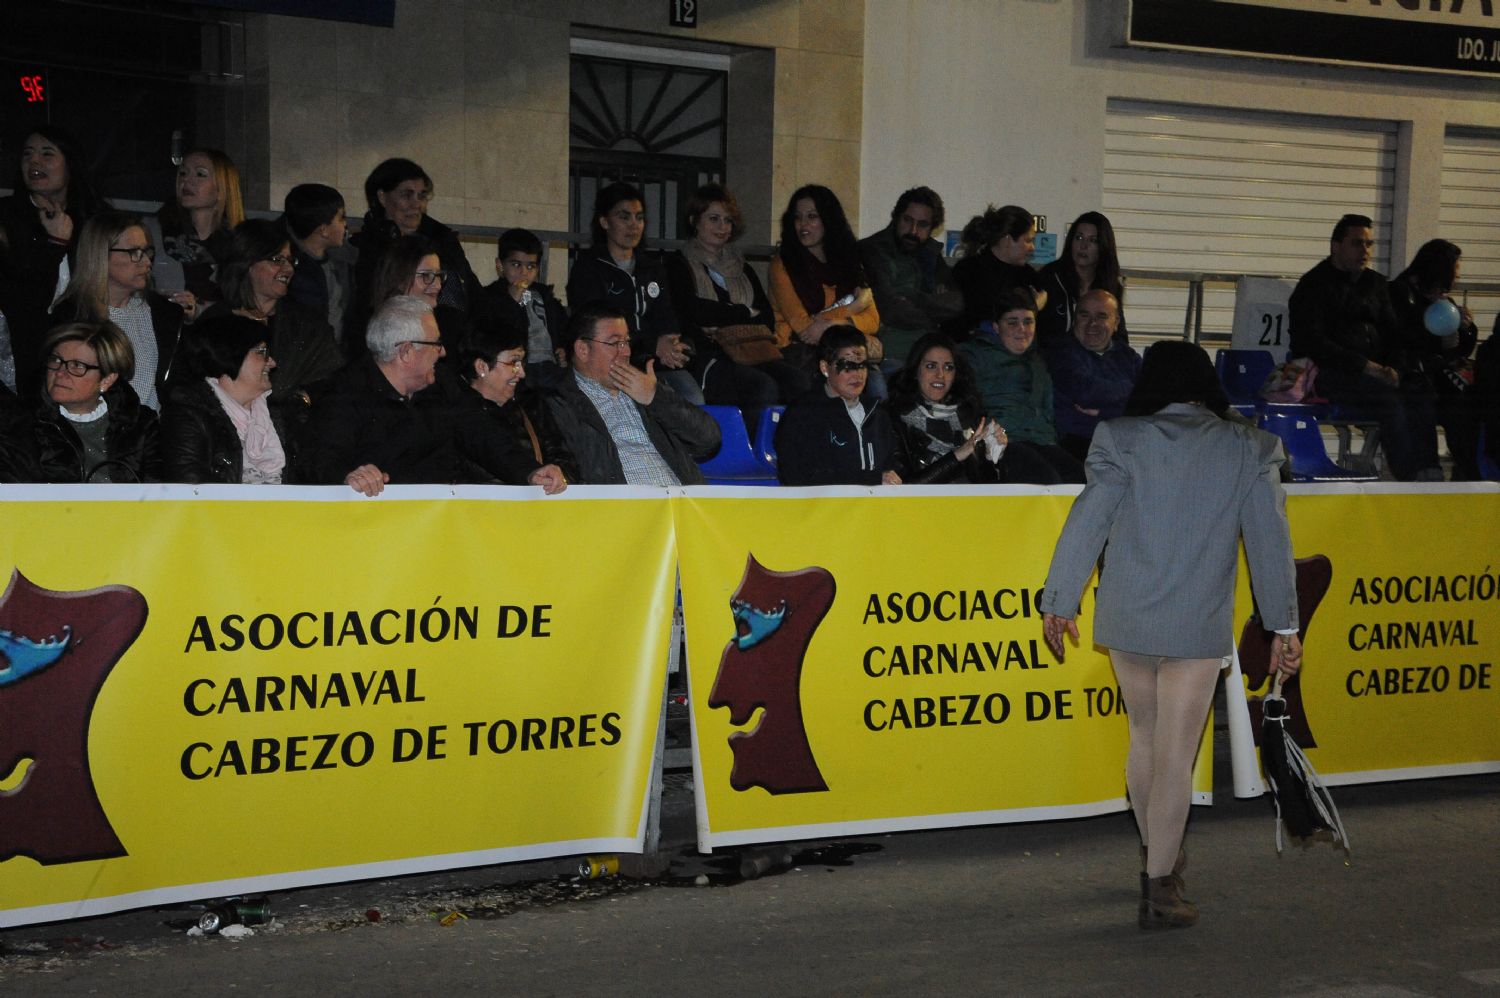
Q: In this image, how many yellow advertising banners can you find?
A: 3